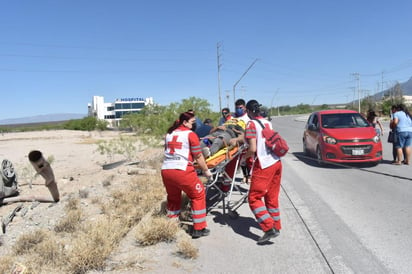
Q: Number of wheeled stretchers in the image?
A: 1